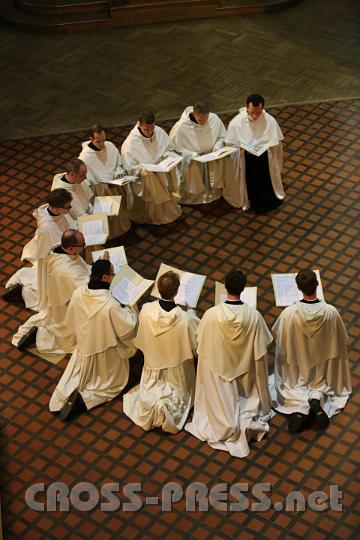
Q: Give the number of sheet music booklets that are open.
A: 11